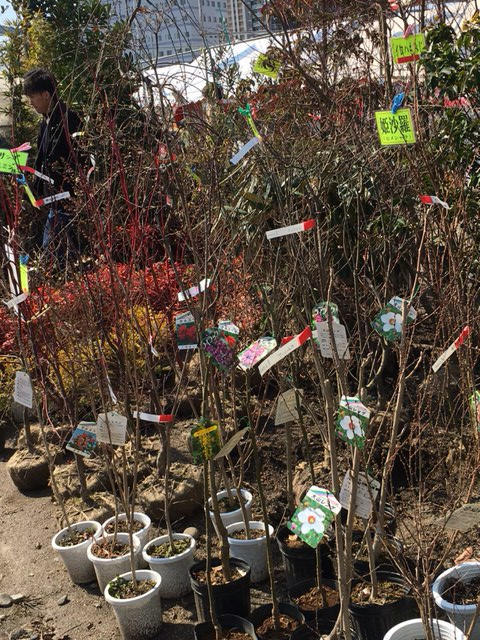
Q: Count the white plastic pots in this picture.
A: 9